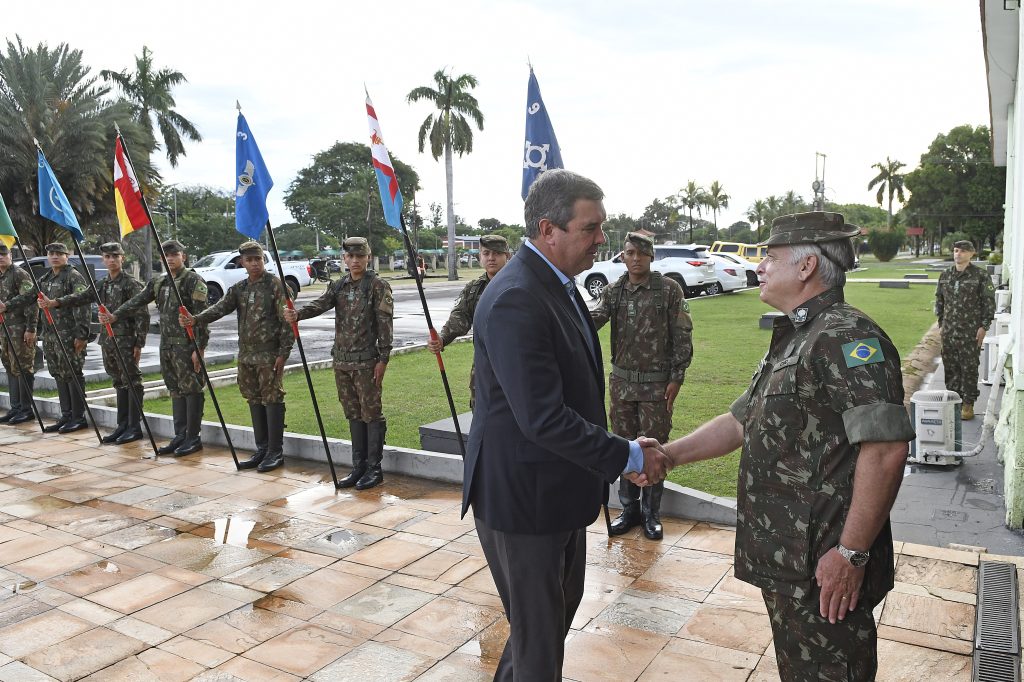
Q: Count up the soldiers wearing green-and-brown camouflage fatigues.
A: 10